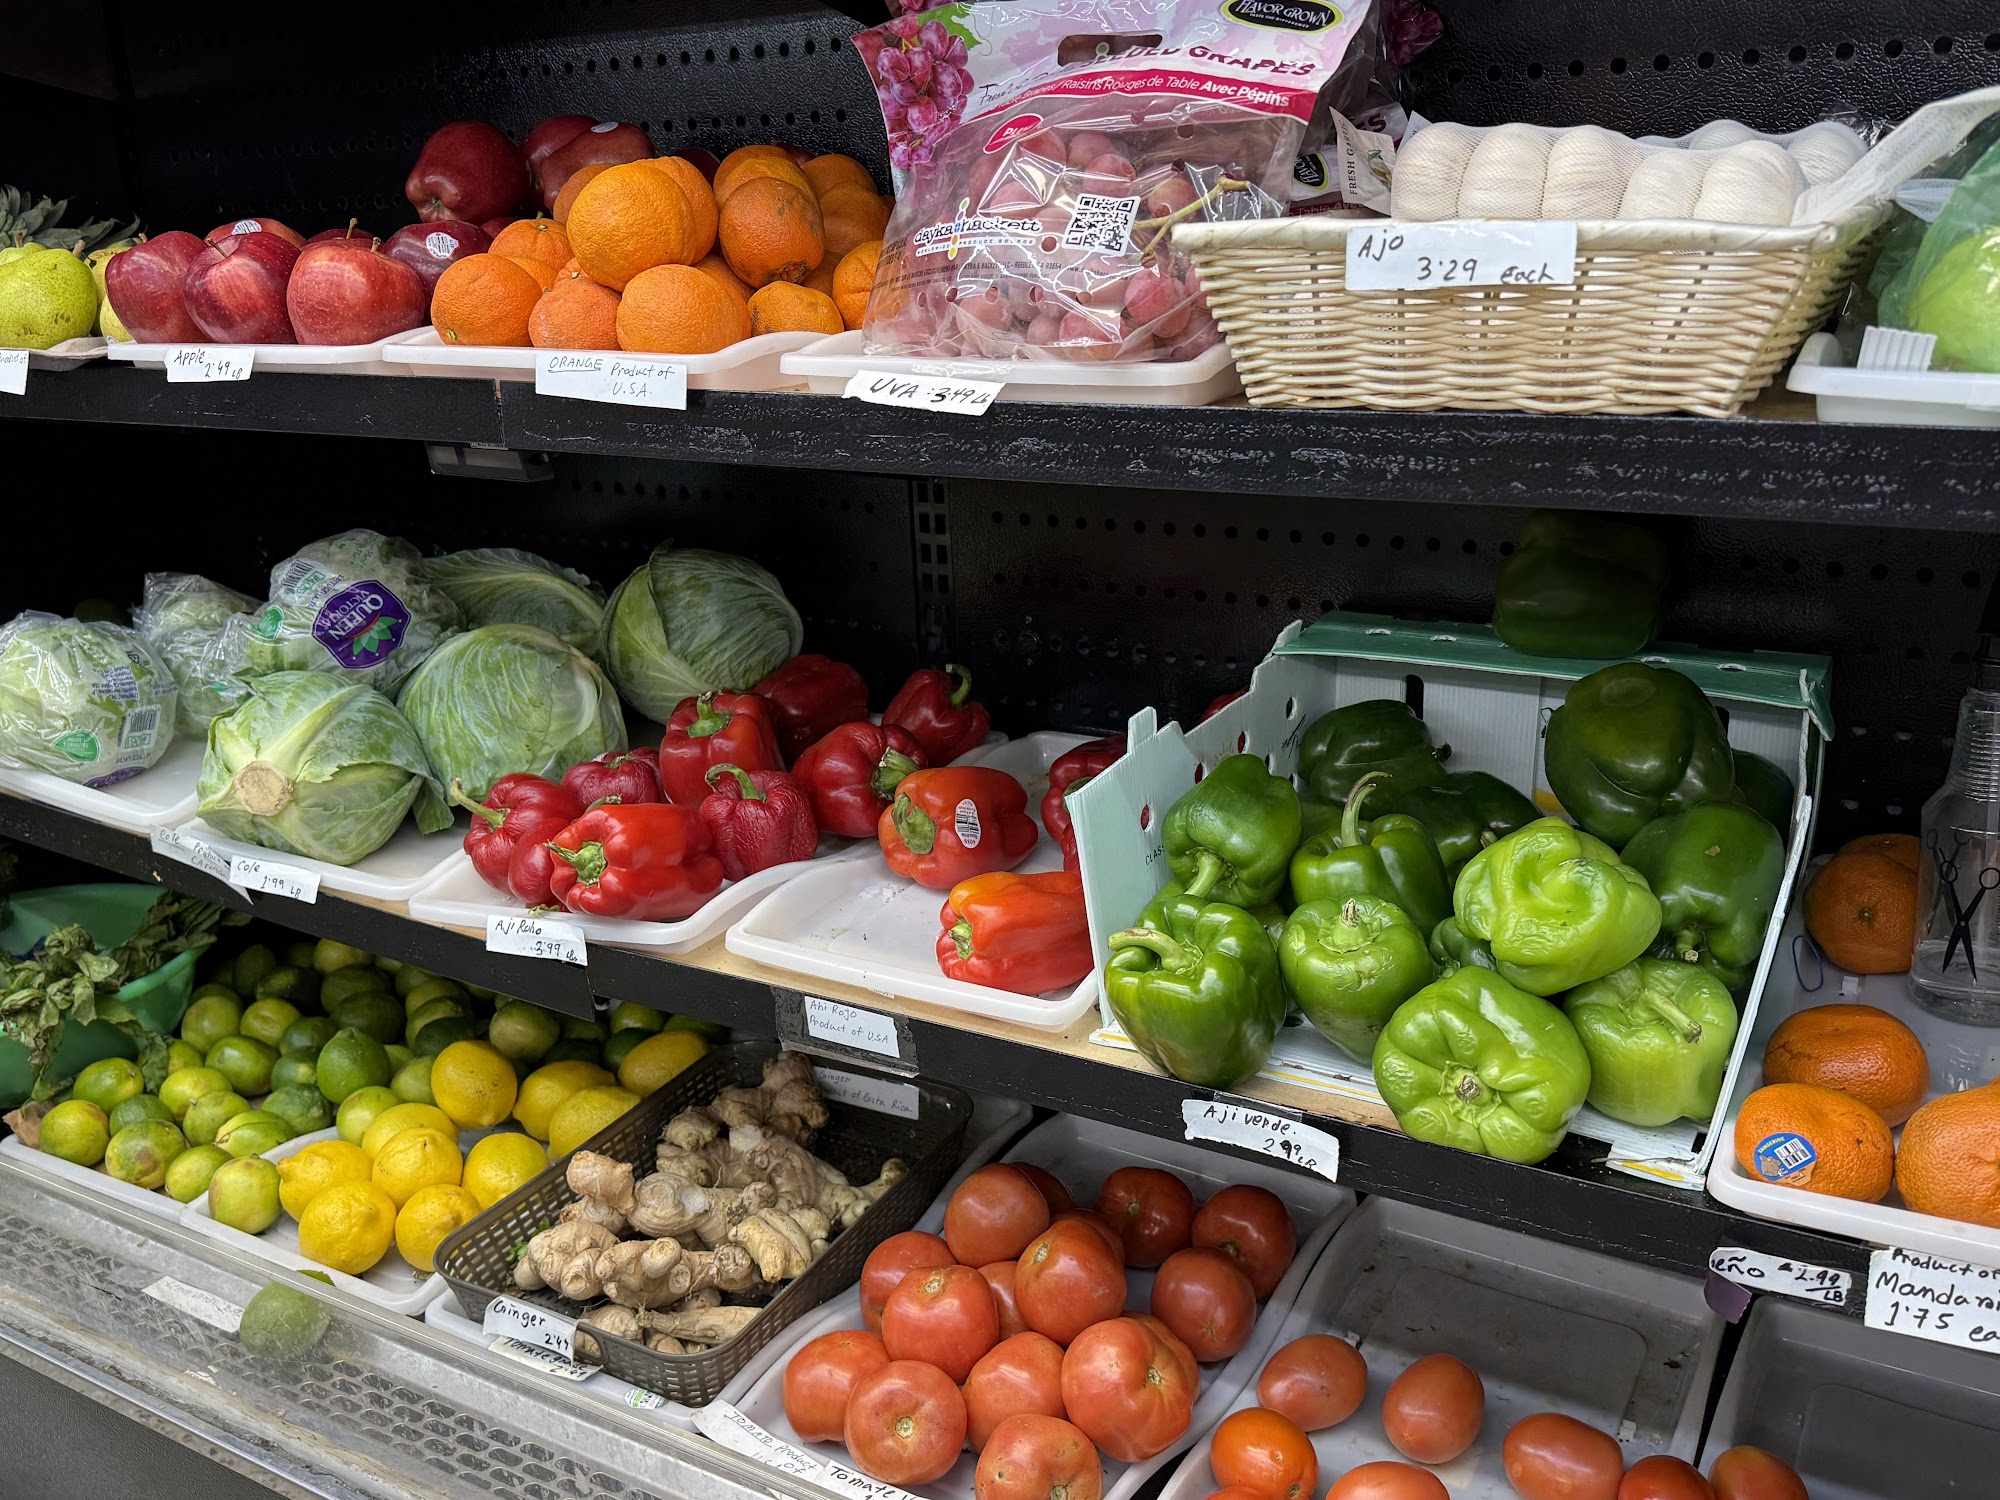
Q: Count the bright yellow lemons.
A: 10